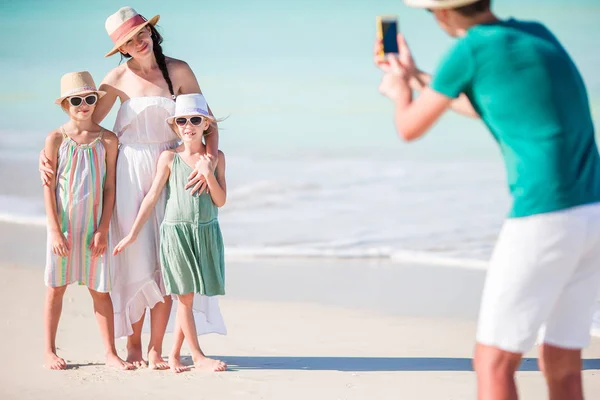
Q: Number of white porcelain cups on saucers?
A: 0